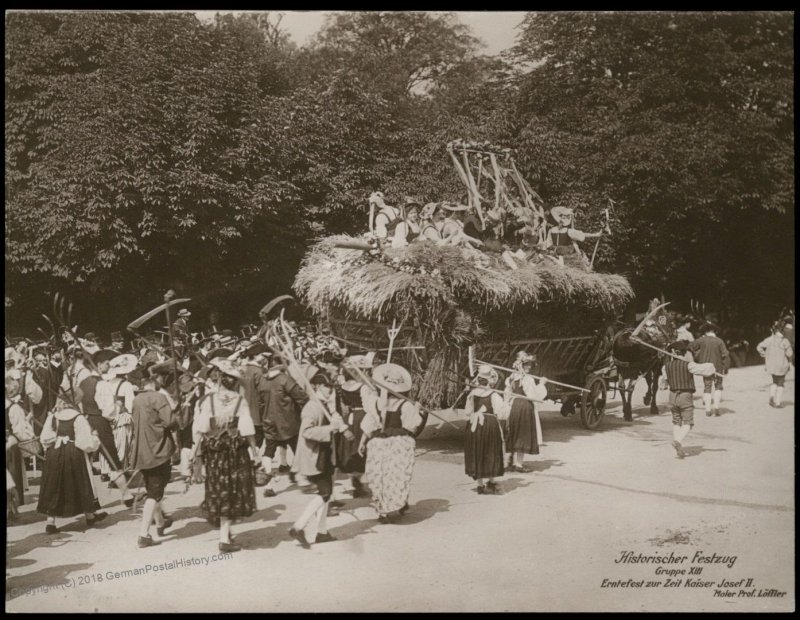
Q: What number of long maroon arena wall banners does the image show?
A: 0